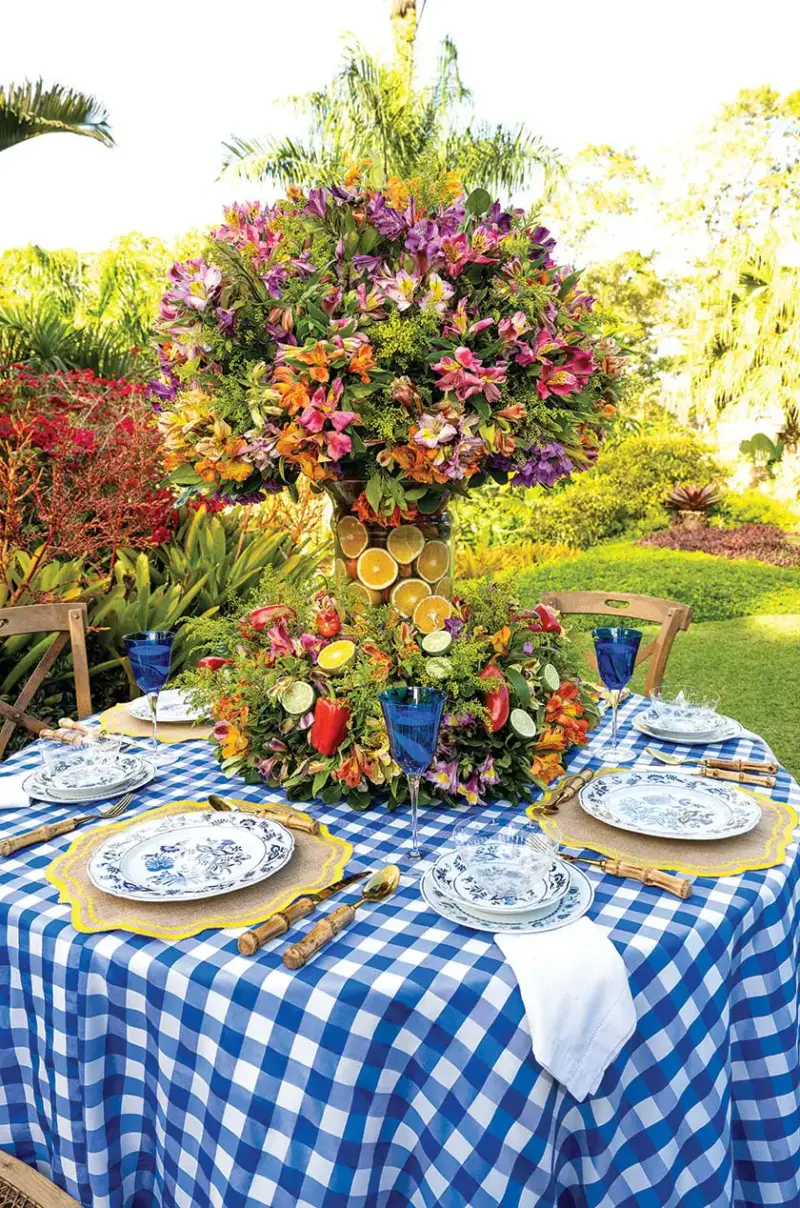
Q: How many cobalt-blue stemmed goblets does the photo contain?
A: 3